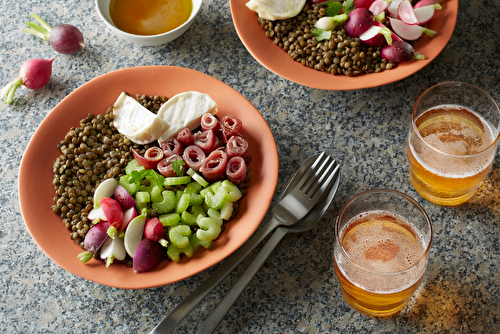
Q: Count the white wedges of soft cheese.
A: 3